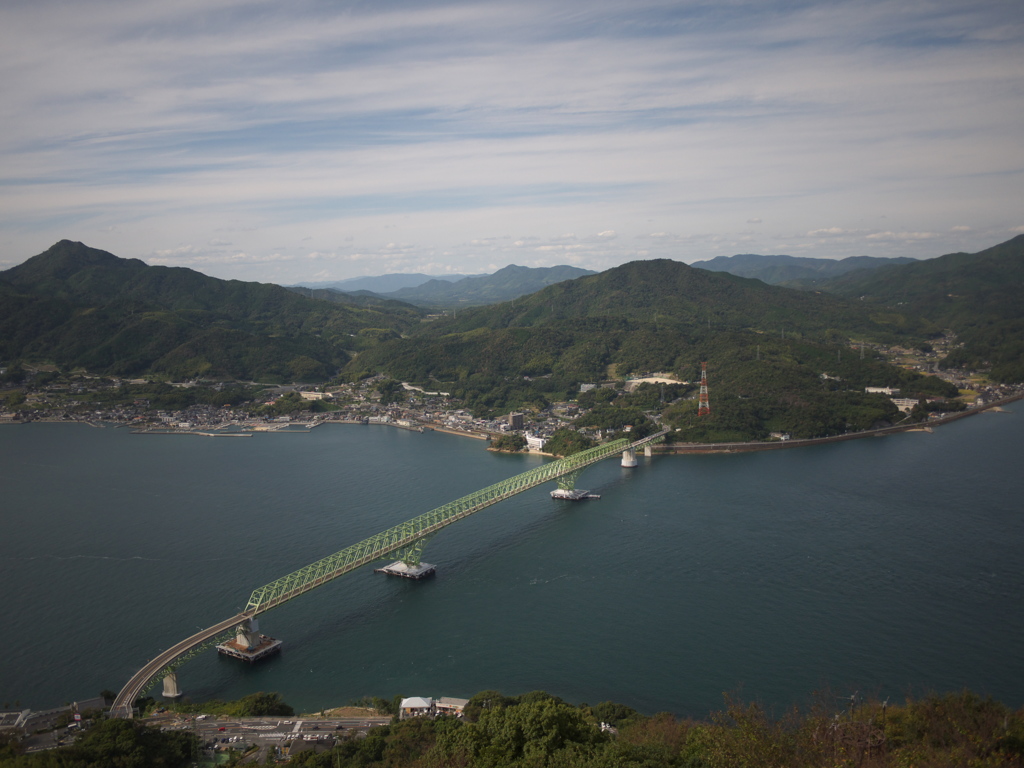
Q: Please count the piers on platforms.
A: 3